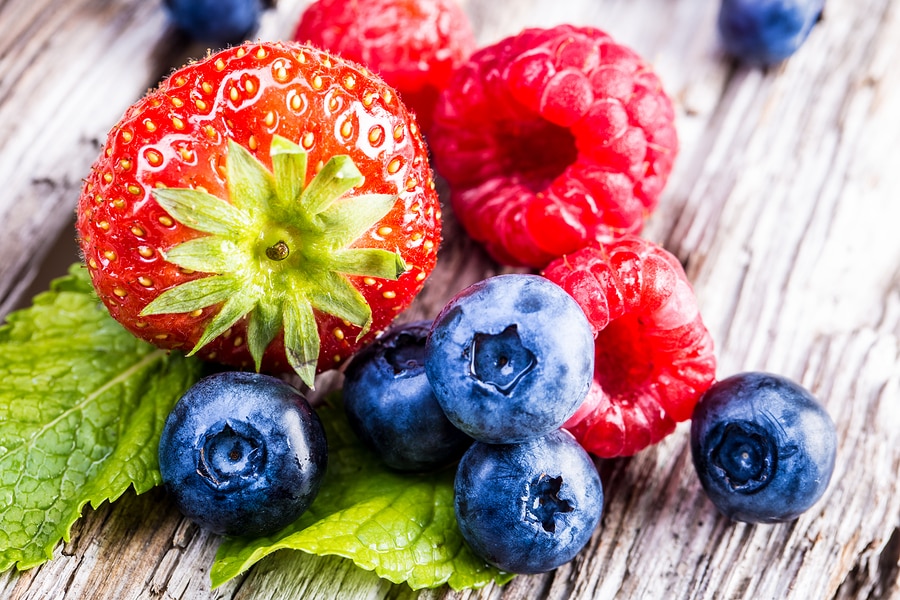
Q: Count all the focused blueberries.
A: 5